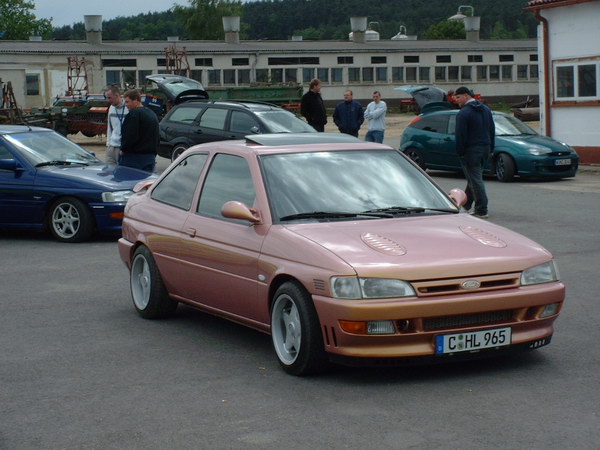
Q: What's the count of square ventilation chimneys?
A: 4